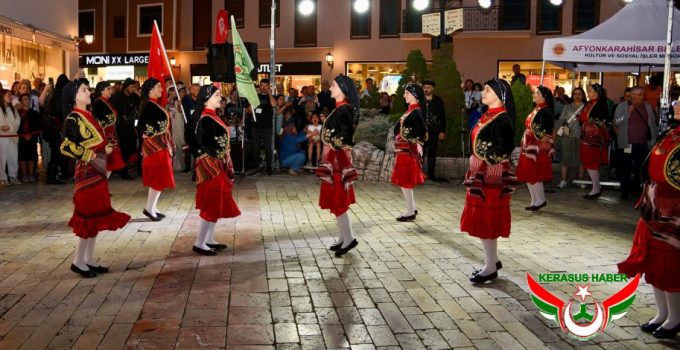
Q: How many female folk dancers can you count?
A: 10